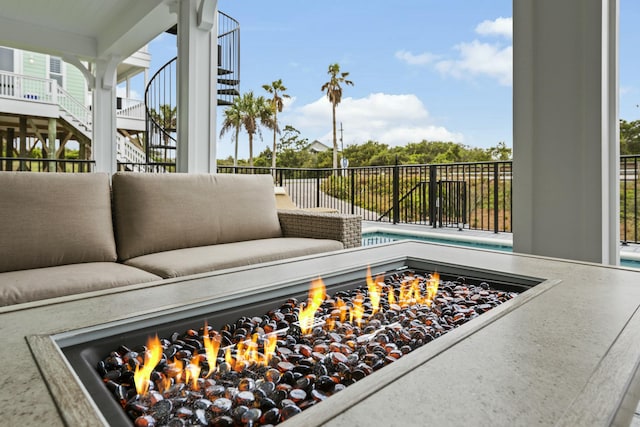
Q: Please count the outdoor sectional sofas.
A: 1